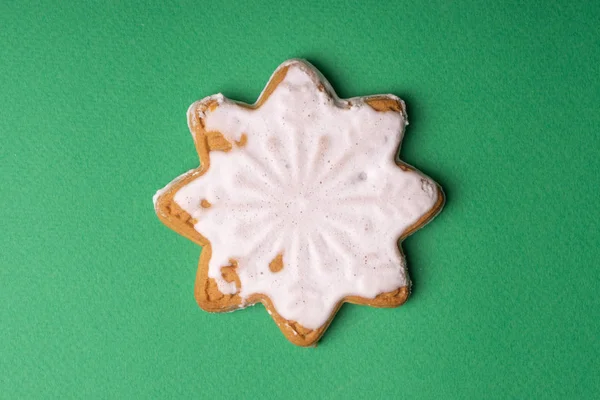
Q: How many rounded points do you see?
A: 8